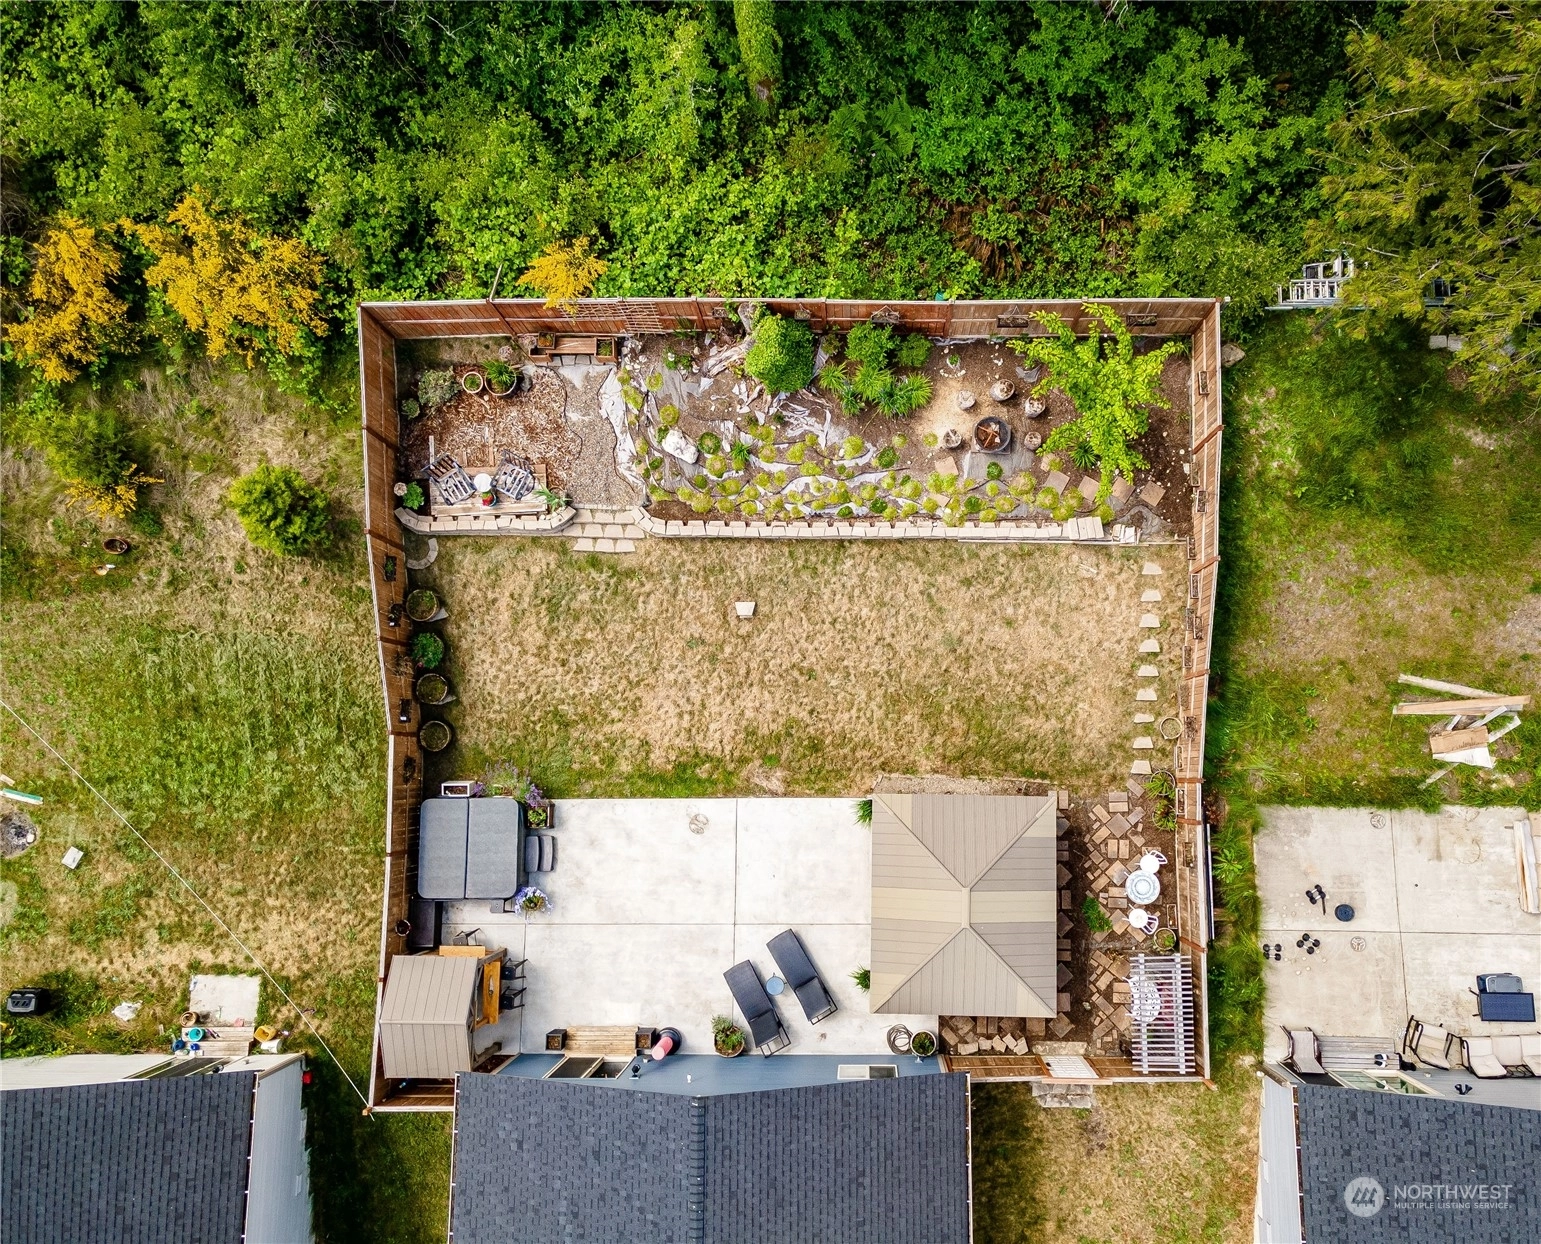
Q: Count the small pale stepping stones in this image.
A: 9